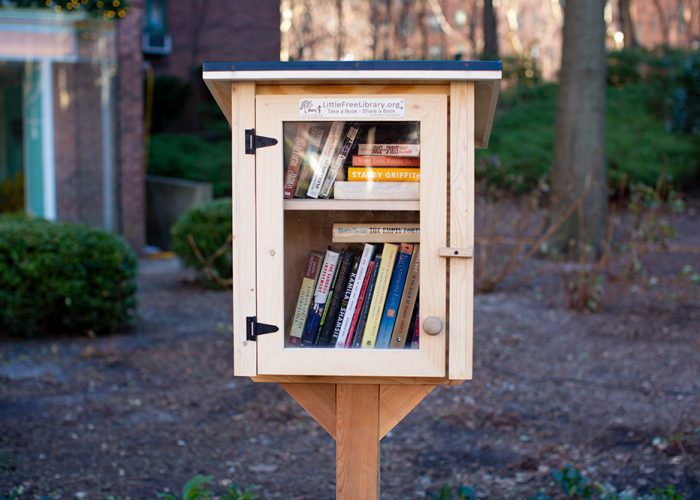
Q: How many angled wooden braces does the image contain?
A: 2